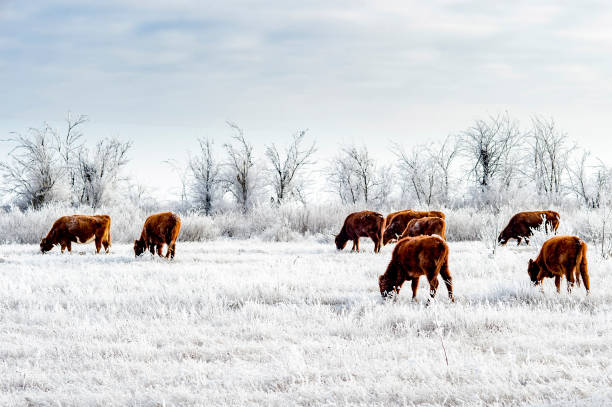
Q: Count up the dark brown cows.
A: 8